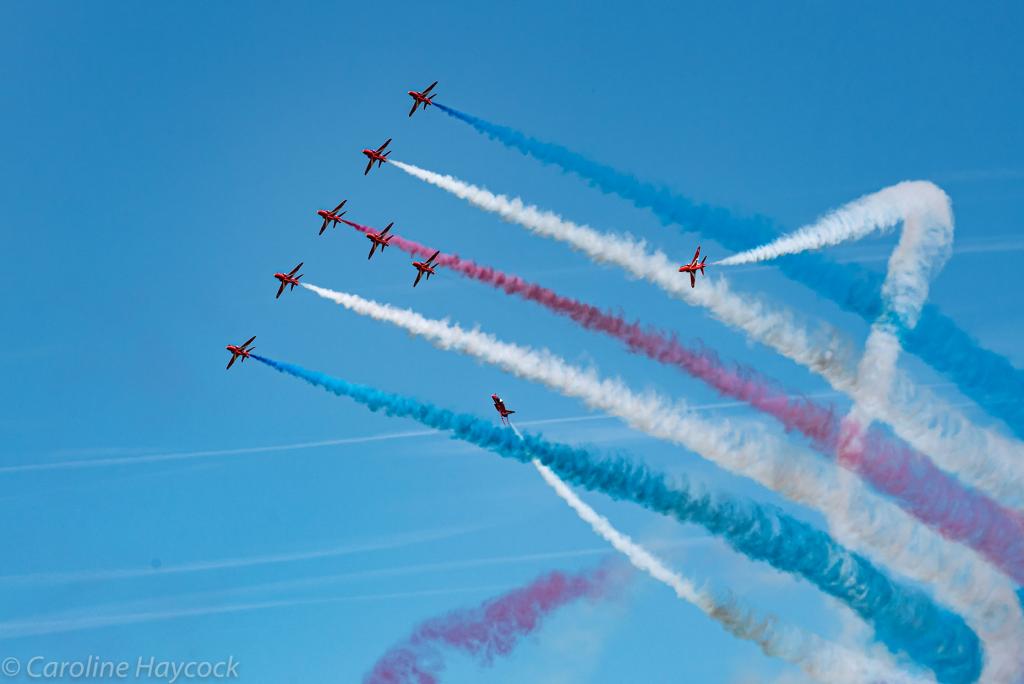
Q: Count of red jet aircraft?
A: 9